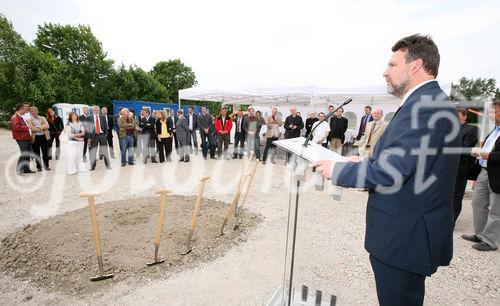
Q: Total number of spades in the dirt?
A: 5